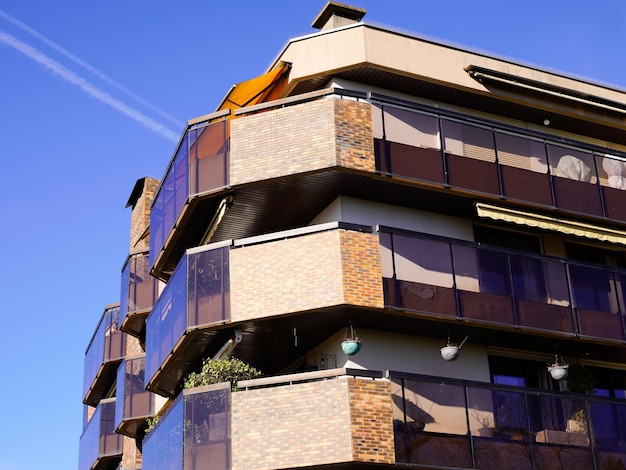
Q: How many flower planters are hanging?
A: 3